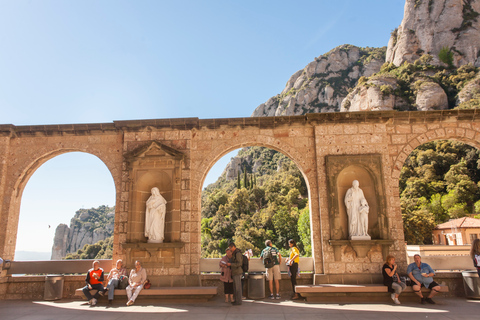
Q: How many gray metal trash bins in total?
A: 3